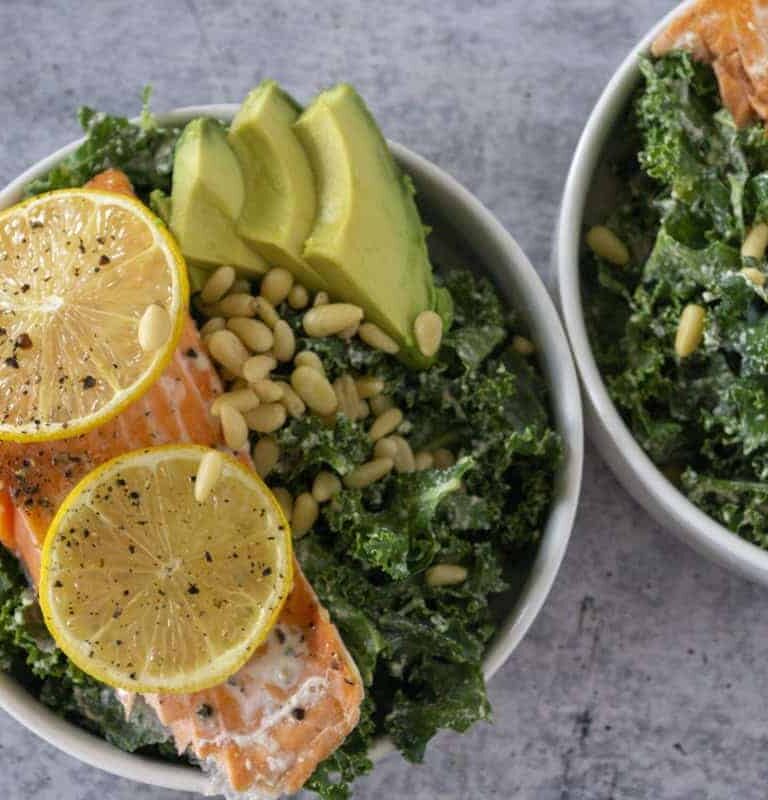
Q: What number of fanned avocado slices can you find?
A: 3